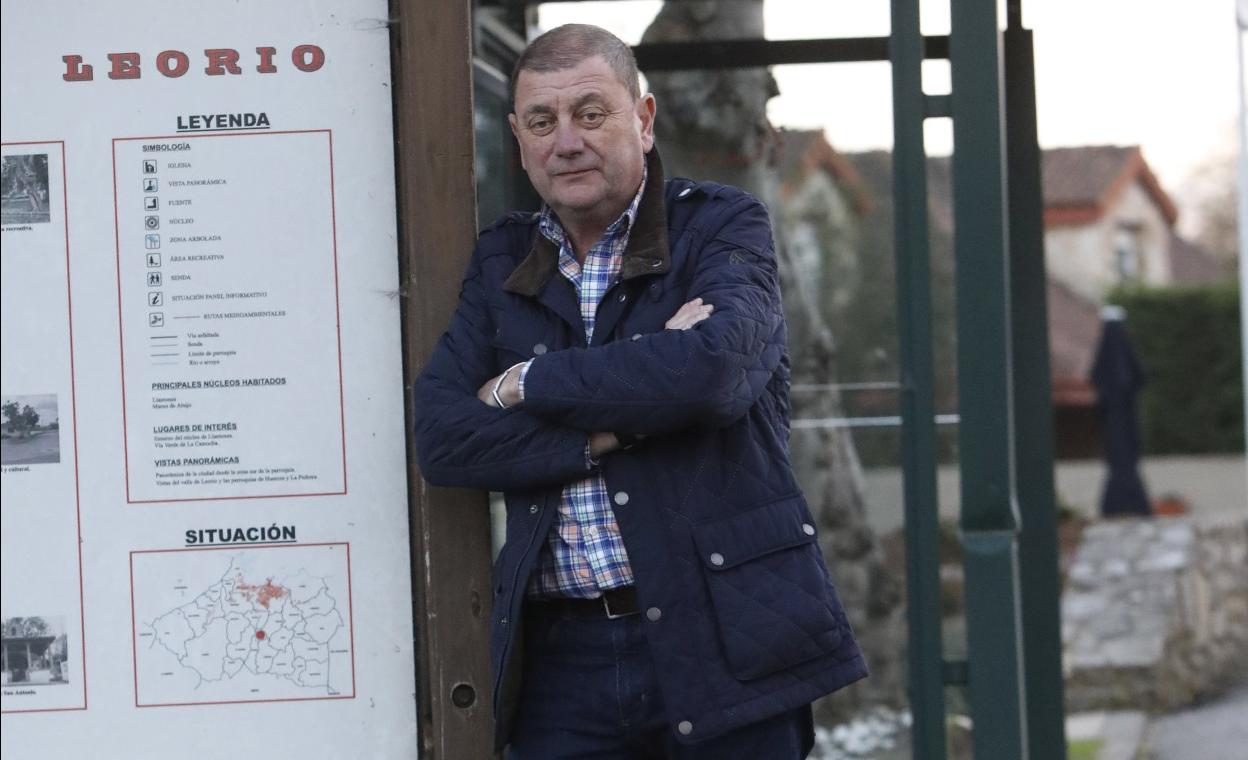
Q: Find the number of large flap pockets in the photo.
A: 1